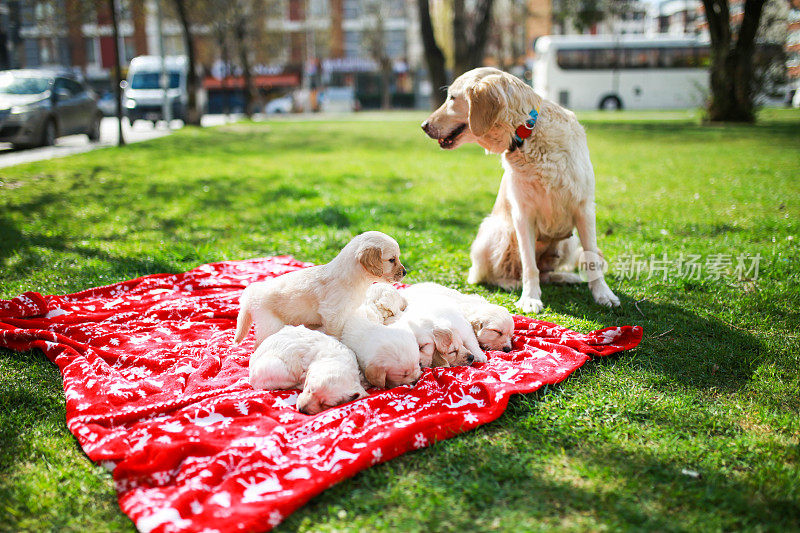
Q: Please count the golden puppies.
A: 7